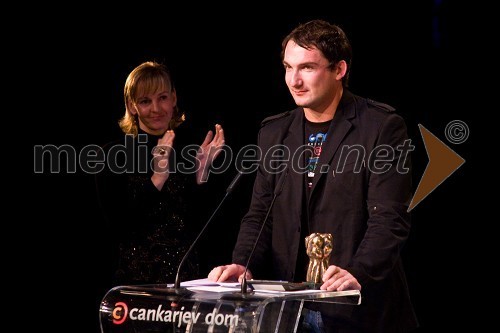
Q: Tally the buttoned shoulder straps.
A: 2